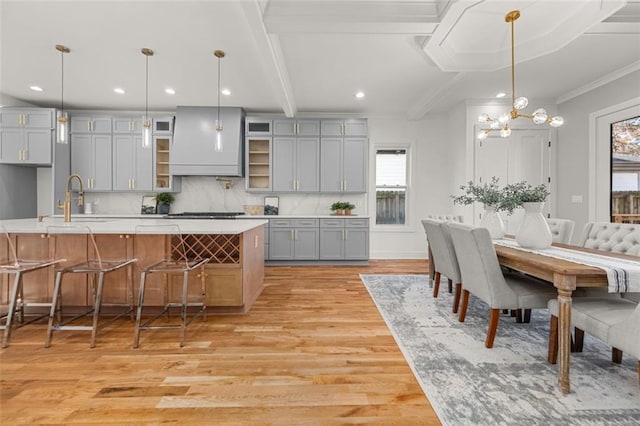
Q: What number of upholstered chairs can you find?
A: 6